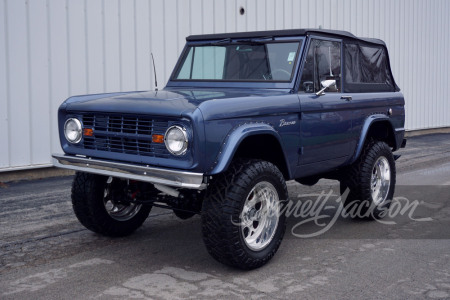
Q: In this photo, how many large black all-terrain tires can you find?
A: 3